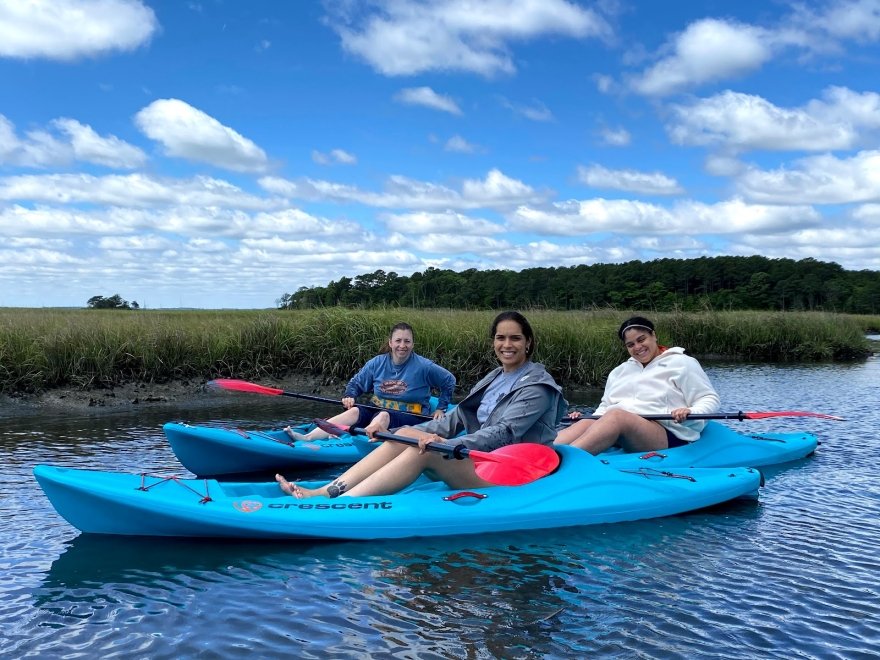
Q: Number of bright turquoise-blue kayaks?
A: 3